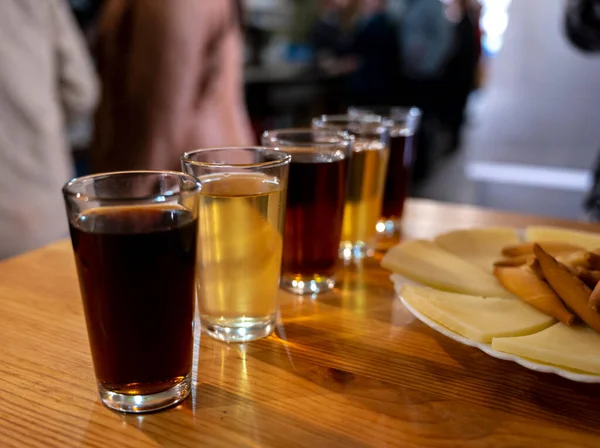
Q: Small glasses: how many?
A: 5